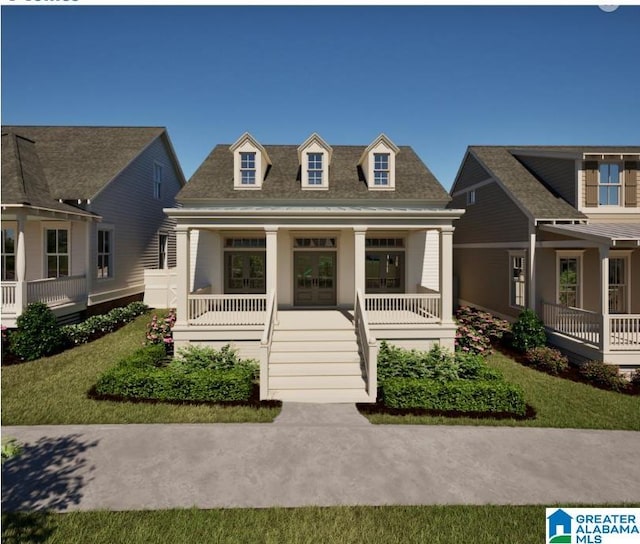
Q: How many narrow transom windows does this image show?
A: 3